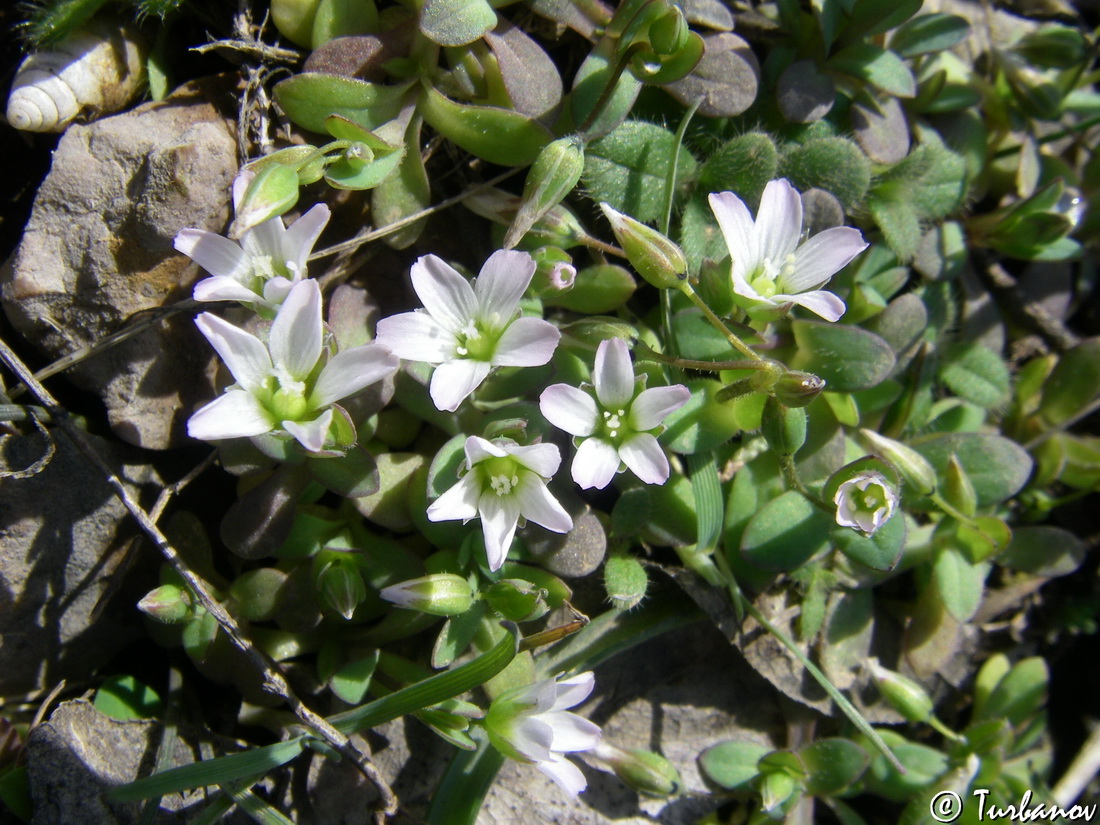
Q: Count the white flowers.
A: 8